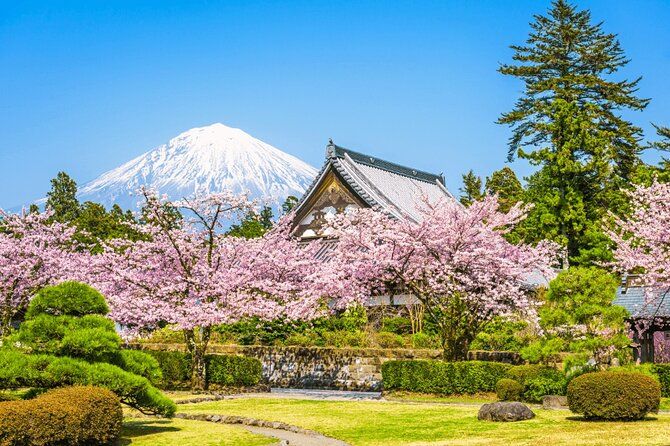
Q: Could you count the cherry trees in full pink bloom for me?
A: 4